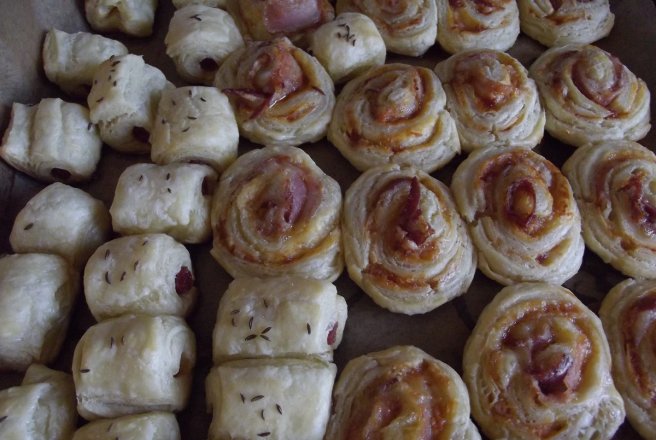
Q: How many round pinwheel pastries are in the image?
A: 15